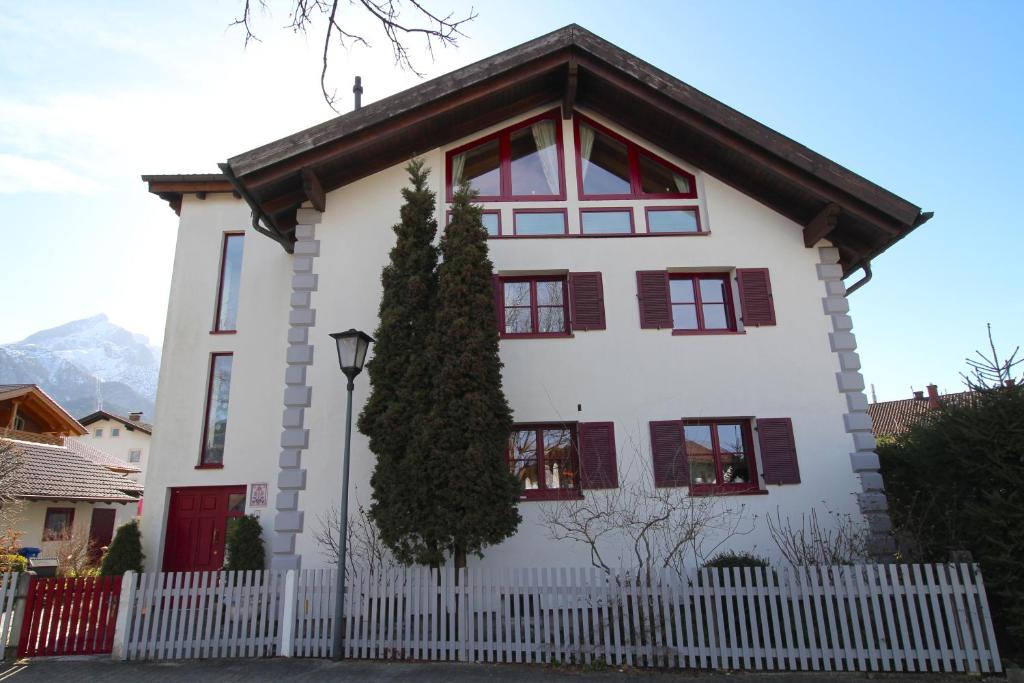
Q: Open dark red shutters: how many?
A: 6